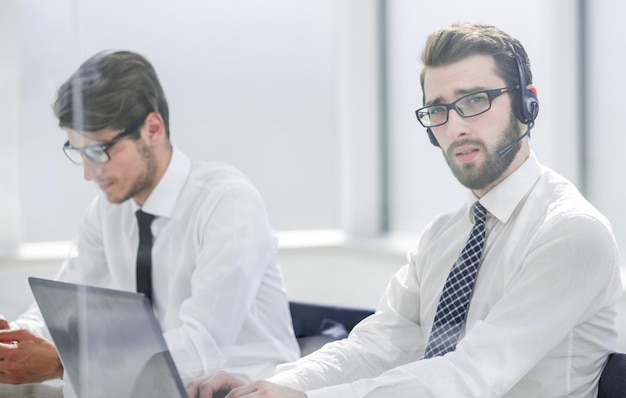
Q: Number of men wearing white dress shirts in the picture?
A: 2